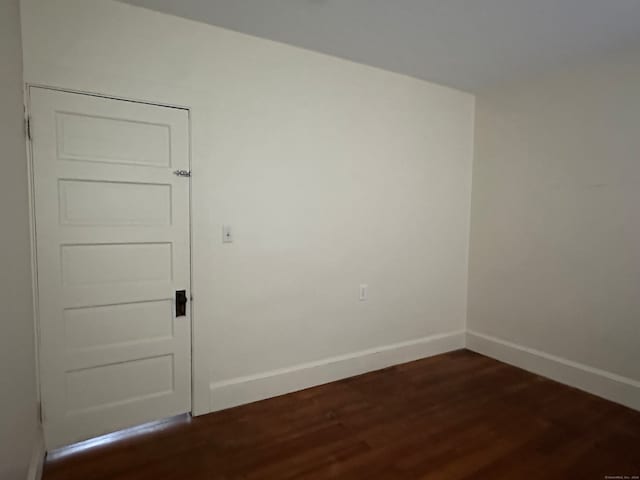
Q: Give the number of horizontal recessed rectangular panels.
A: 5